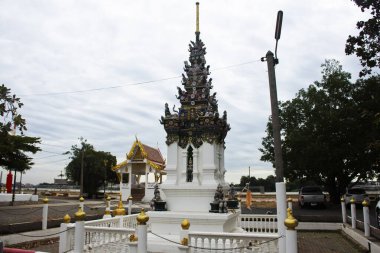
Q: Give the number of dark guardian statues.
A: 3